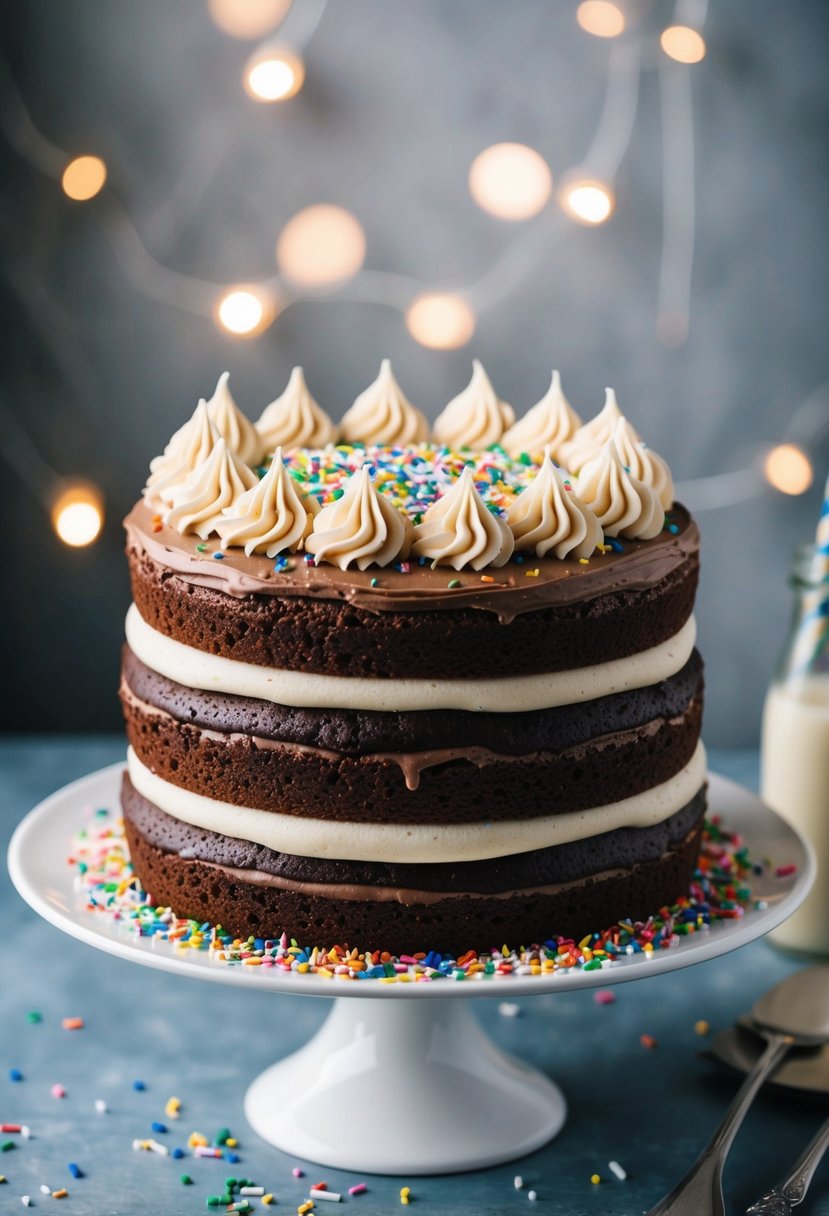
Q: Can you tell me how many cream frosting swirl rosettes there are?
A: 14